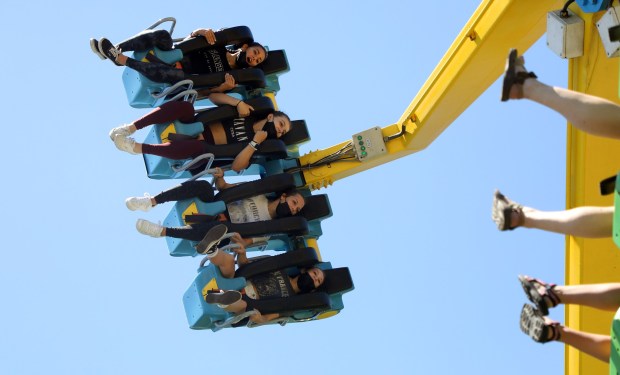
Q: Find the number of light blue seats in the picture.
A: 4